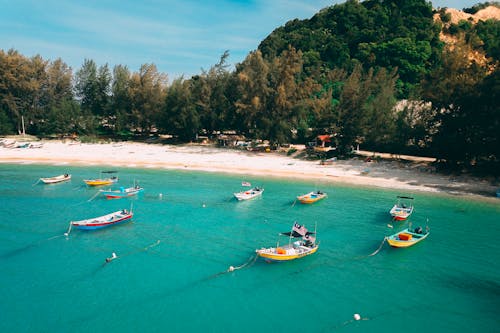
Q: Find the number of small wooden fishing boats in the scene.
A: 9